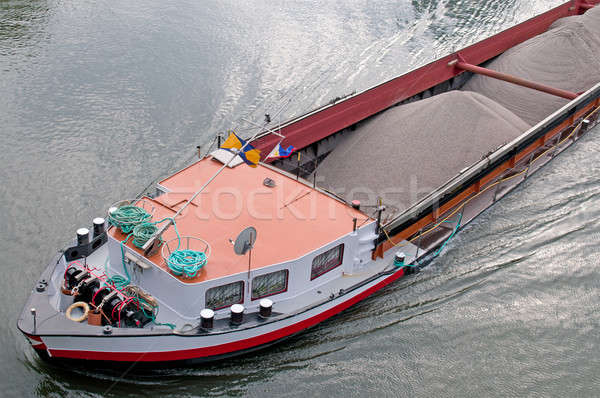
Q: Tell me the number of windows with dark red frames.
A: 3